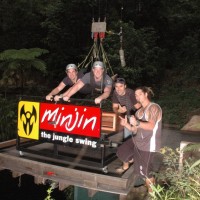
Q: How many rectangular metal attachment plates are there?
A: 1